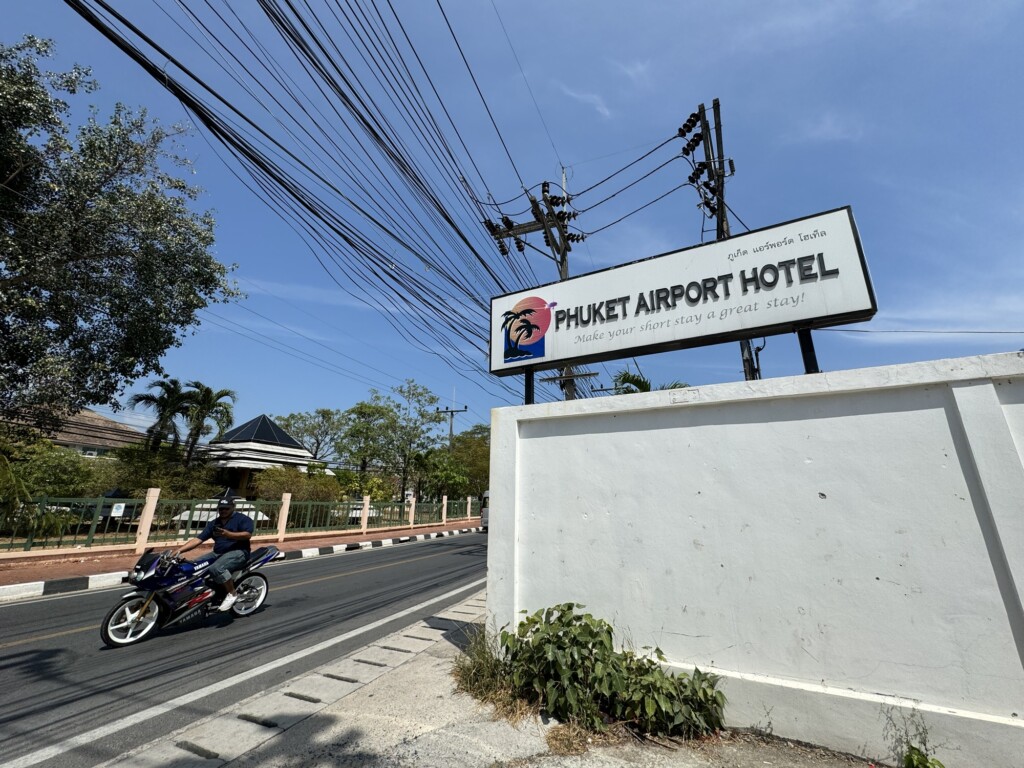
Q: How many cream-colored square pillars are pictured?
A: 6